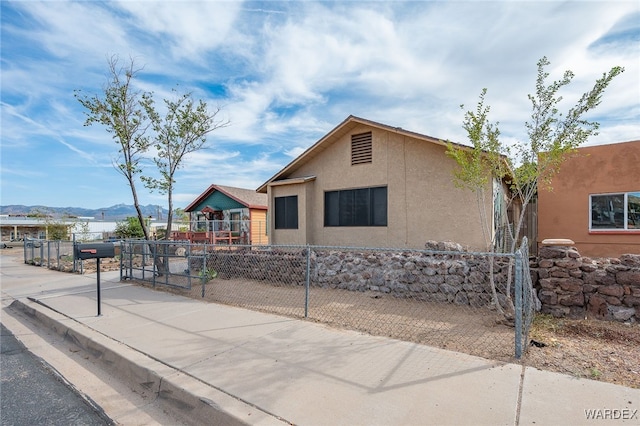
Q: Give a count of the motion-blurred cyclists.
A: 0